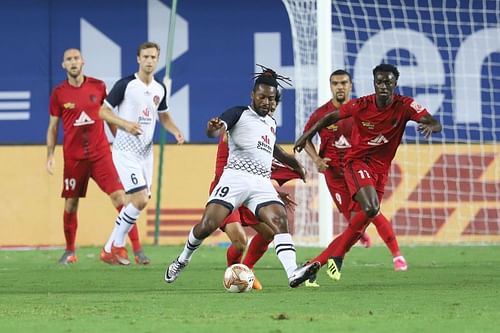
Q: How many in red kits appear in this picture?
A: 4